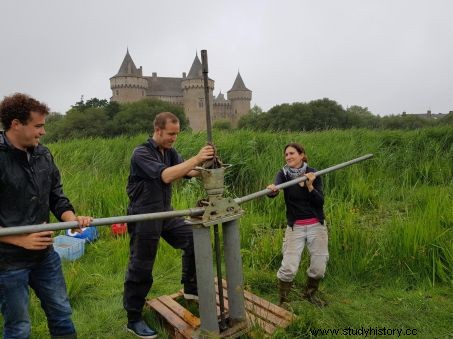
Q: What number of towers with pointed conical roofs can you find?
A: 3